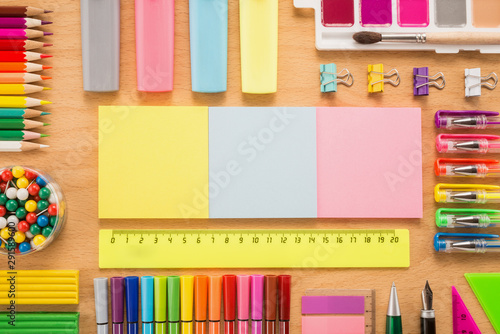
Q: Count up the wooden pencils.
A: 13